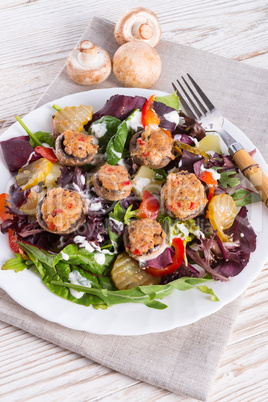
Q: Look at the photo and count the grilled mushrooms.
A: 6